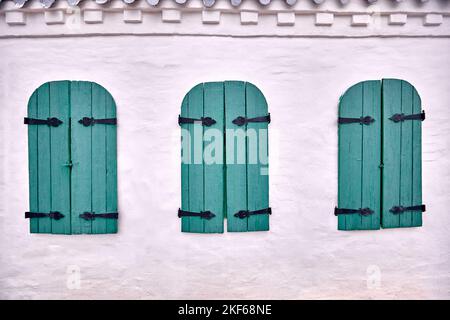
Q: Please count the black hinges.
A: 12